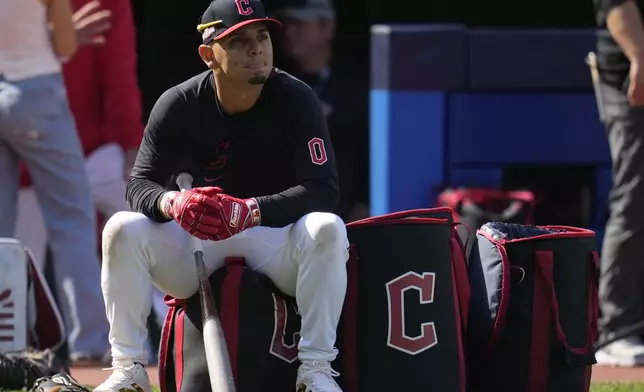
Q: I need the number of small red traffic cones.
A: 0